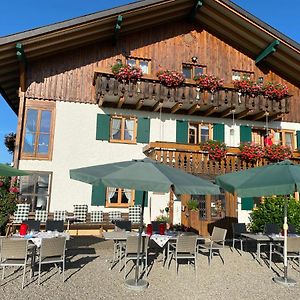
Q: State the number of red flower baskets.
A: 8